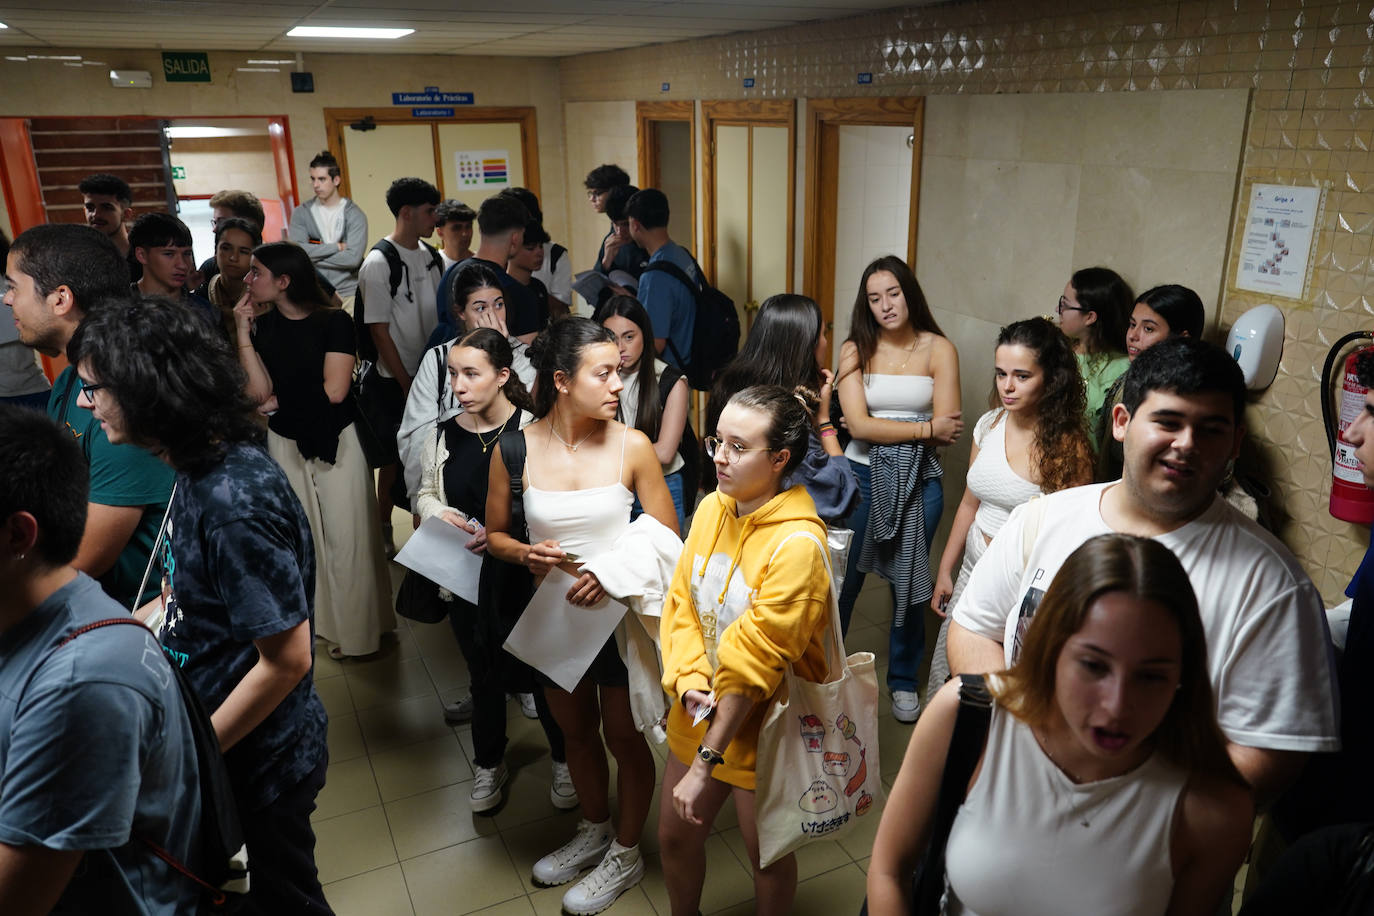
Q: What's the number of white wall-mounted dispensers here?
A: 1